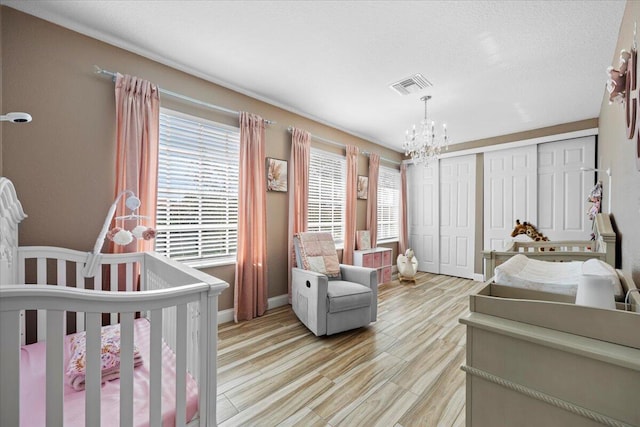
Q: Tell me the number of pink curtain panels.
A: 6